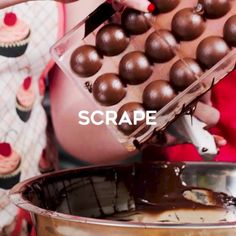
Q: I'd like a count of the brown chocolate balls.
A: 14